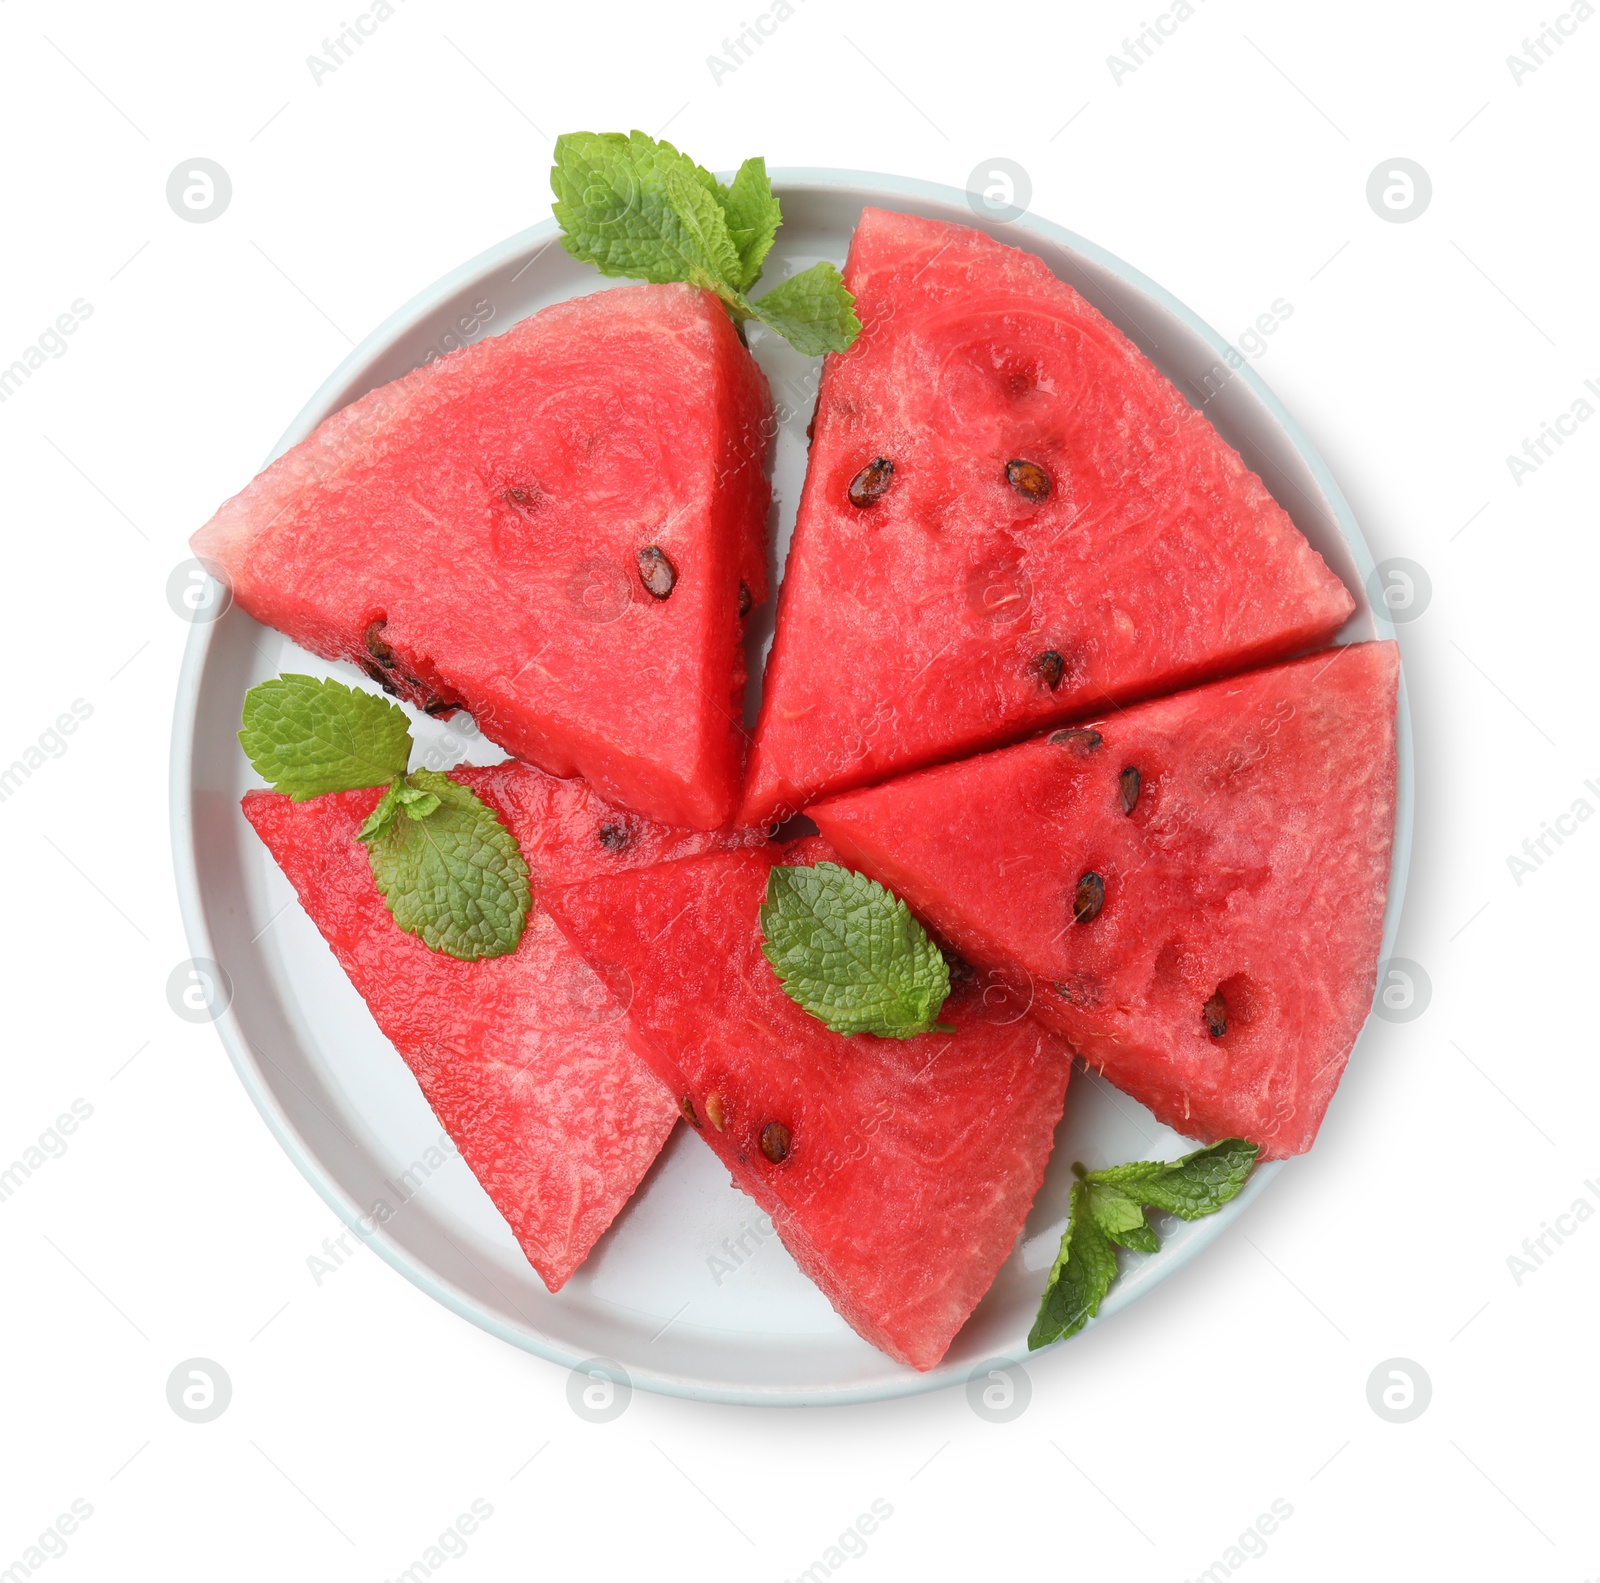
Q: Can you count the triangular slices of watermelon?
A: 5